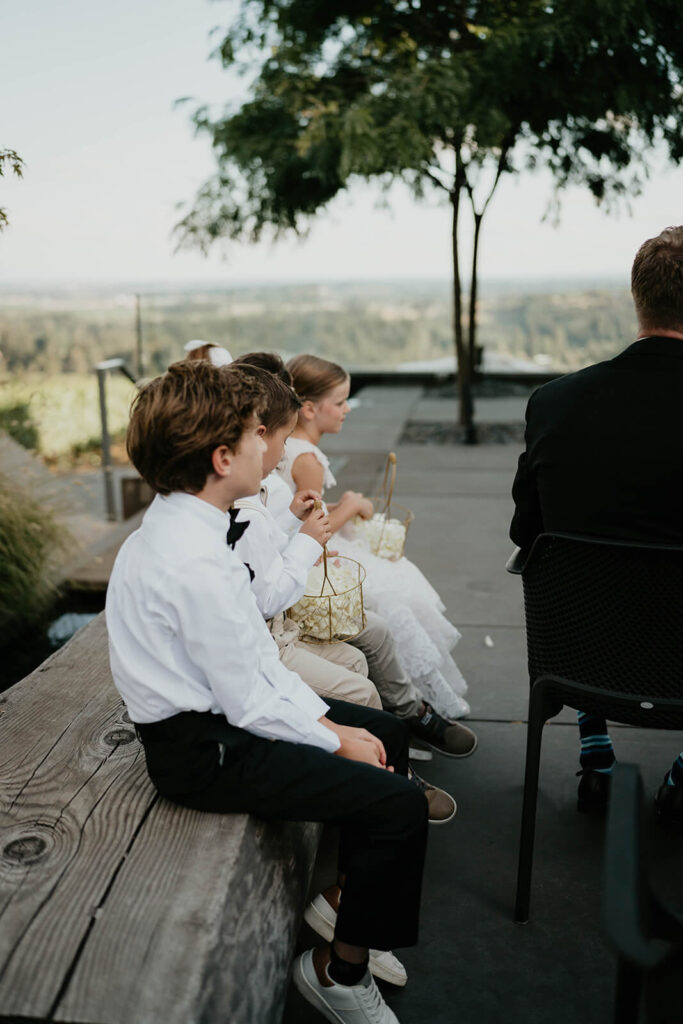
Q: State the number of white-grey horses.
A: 0